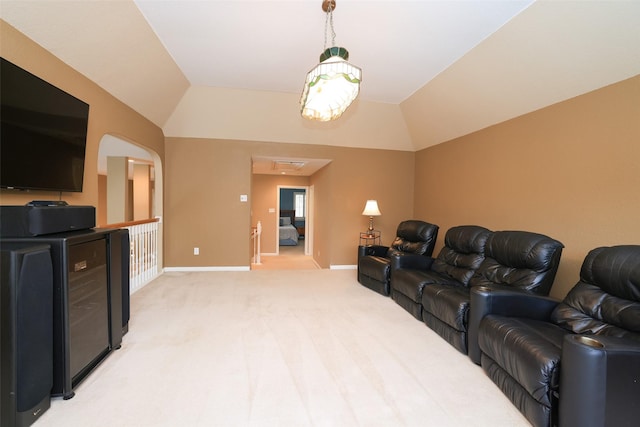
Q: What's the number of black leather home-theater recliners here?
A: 4